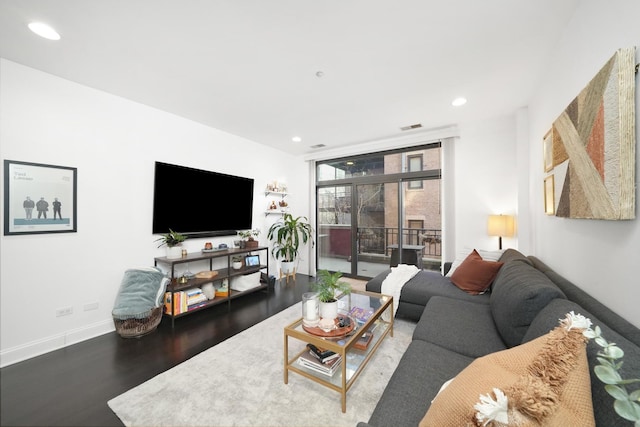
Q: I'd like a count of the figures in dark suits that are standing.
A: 3